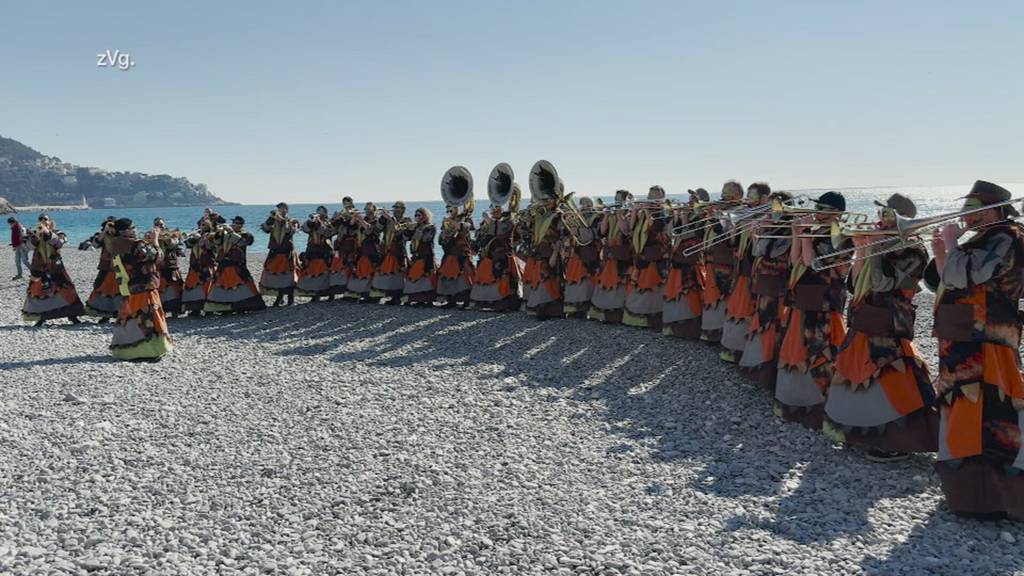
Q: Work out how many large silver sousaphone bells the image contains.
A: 3